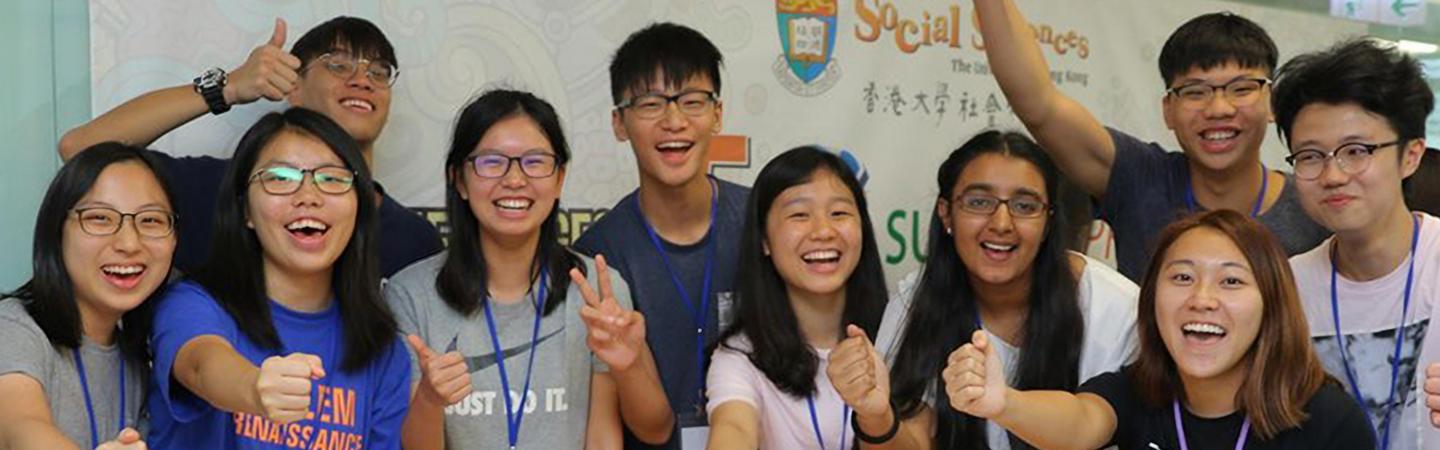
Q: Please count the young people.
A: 10